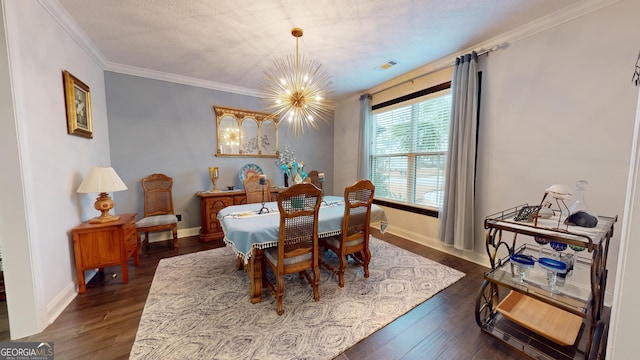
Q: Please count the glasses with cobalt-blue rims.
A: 2